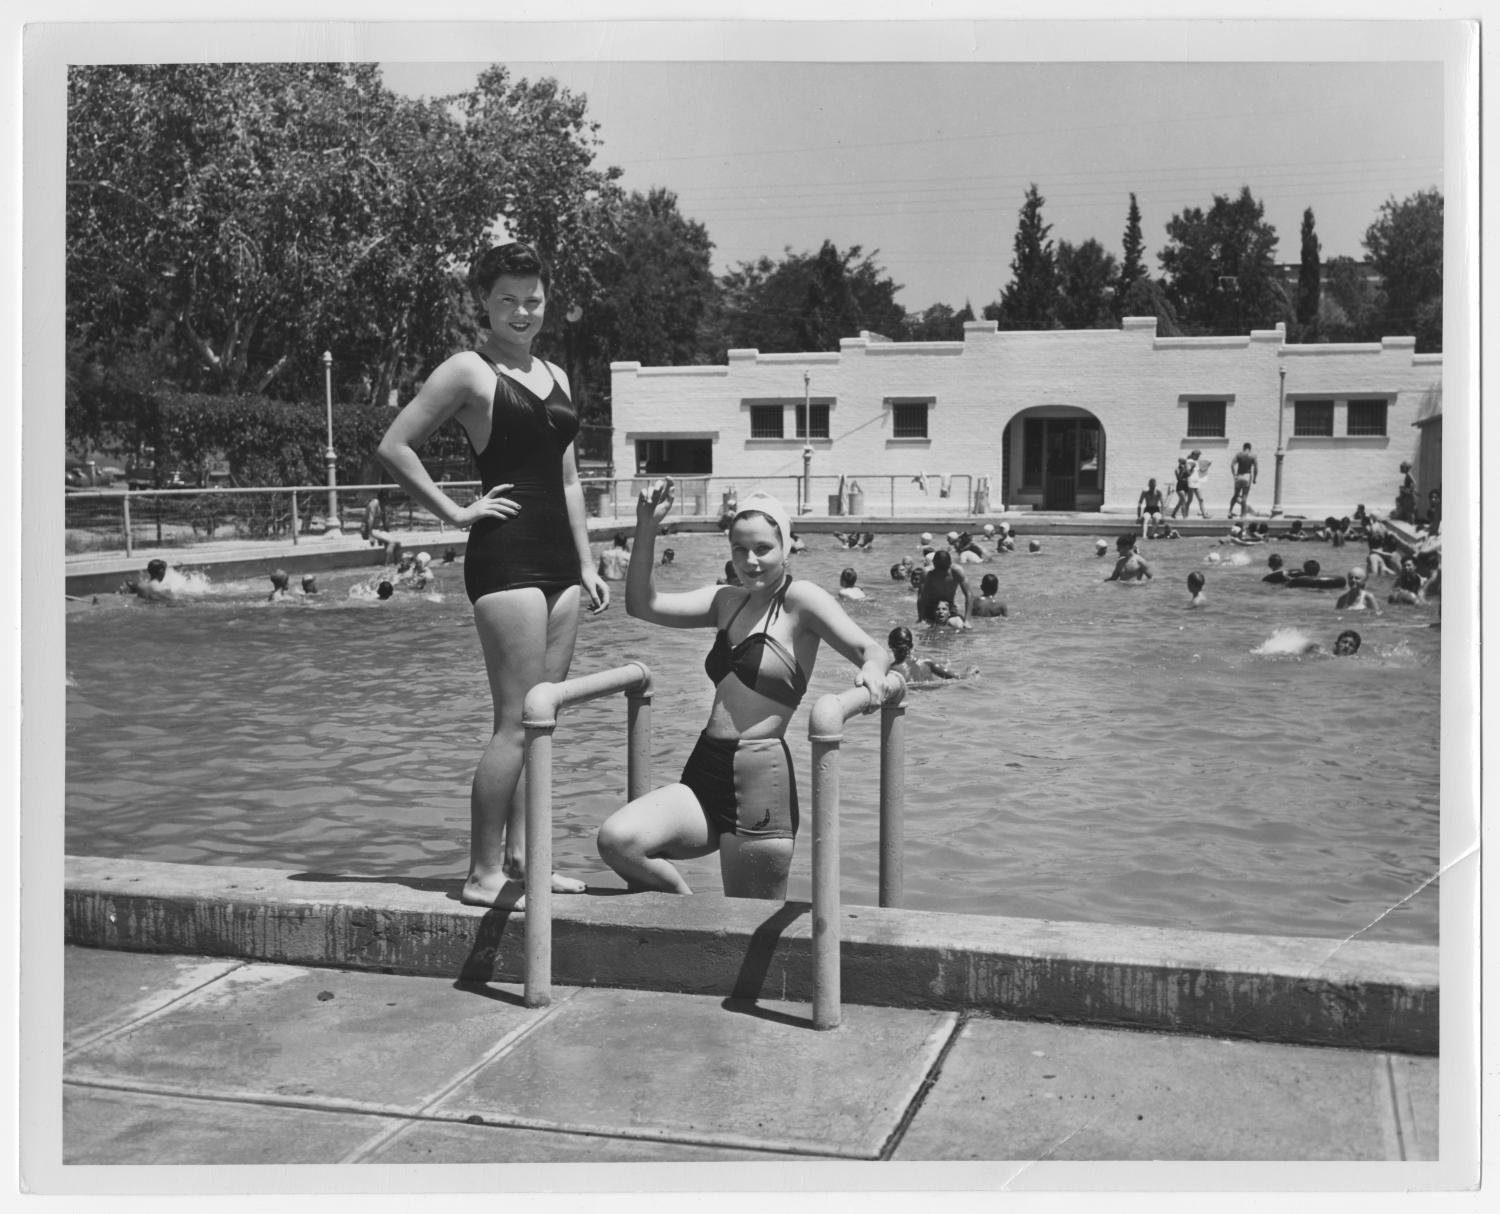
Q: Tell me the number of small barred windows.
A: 6